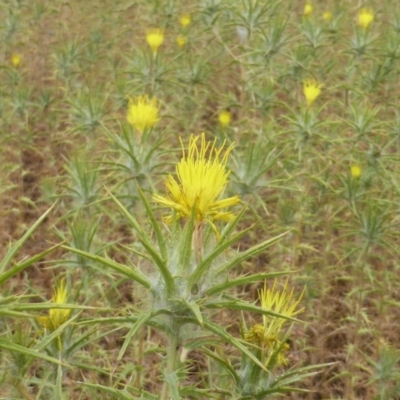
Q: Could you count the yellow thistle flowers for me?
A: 14